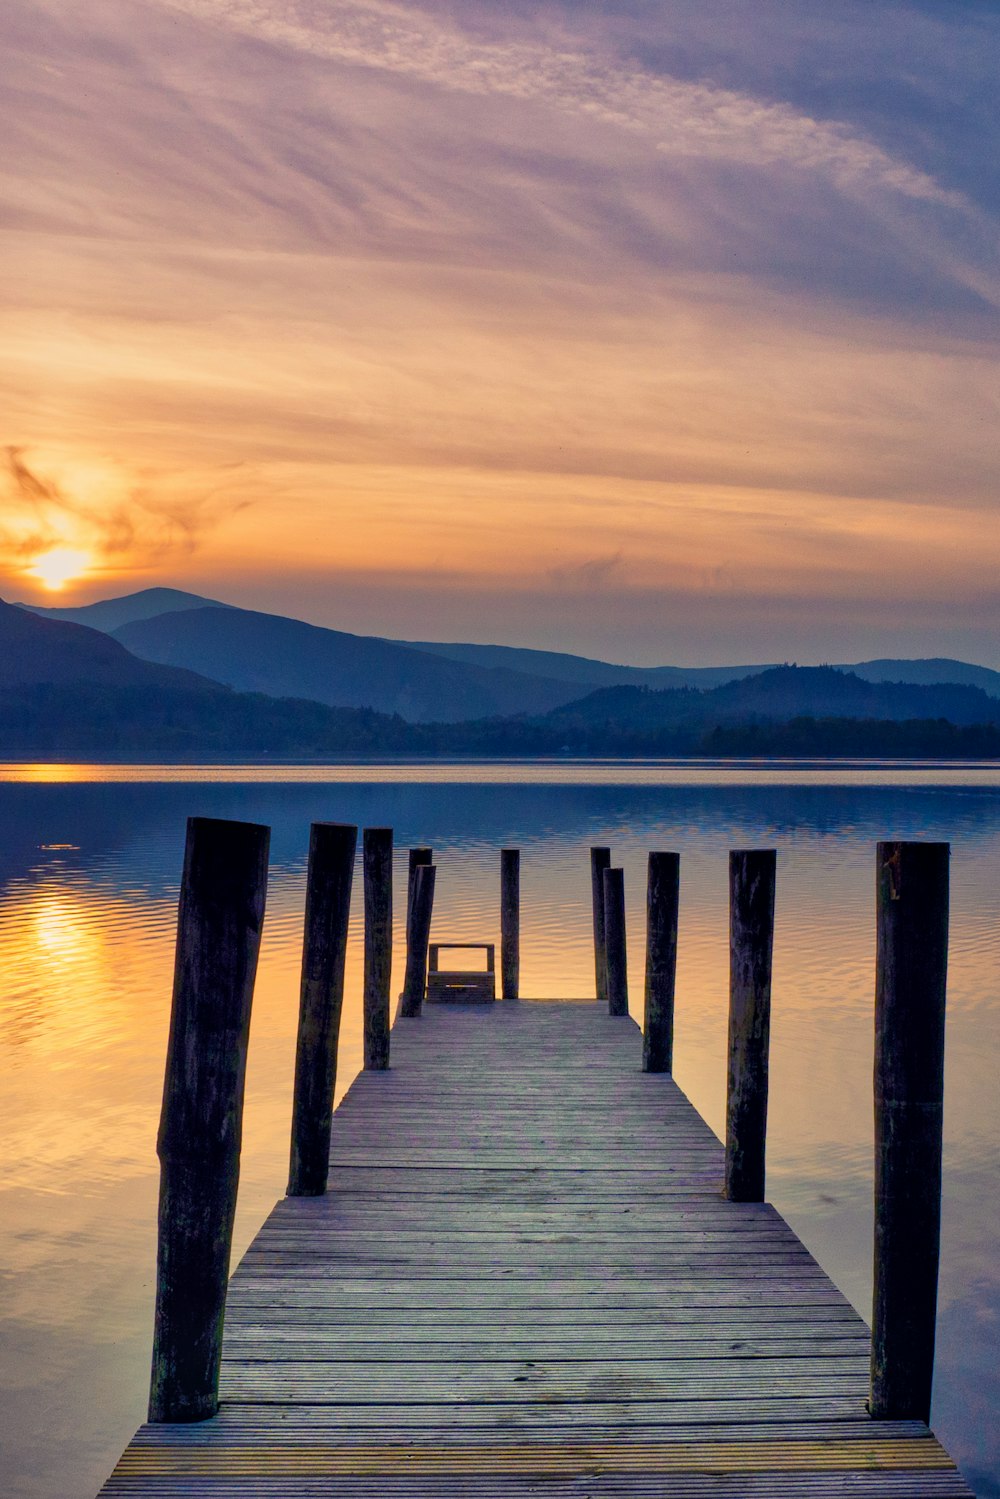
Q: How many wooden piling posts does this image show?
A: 11